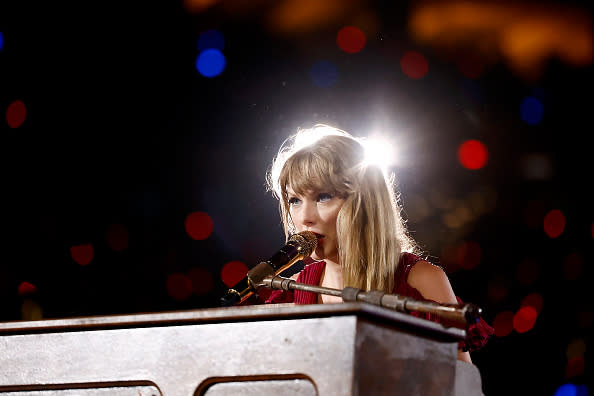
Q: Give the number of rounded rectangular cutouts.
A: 2